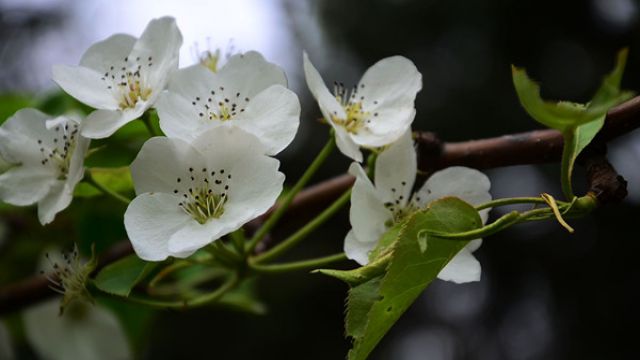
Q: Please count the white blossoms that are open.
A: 6